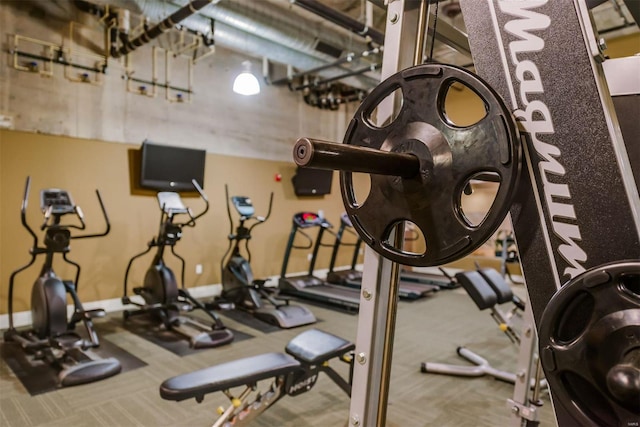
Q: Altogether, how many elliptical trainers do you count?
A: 3